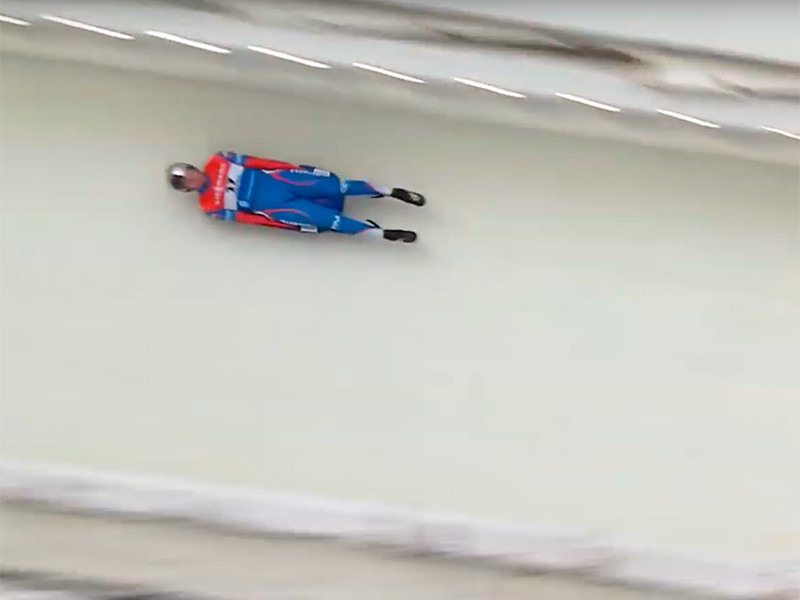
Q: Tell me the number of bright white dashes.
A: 9